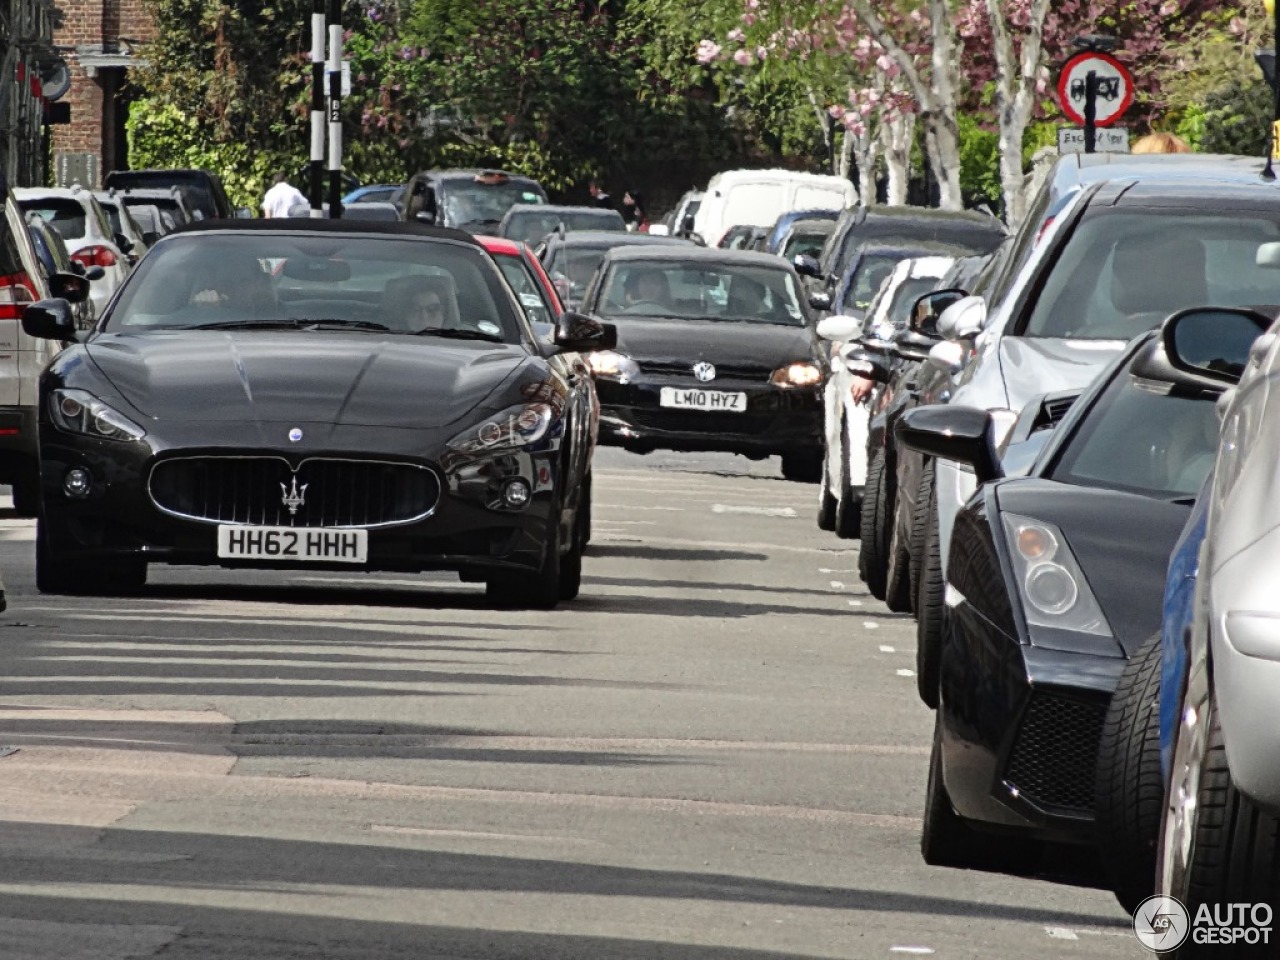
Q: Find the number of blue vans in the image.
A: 0